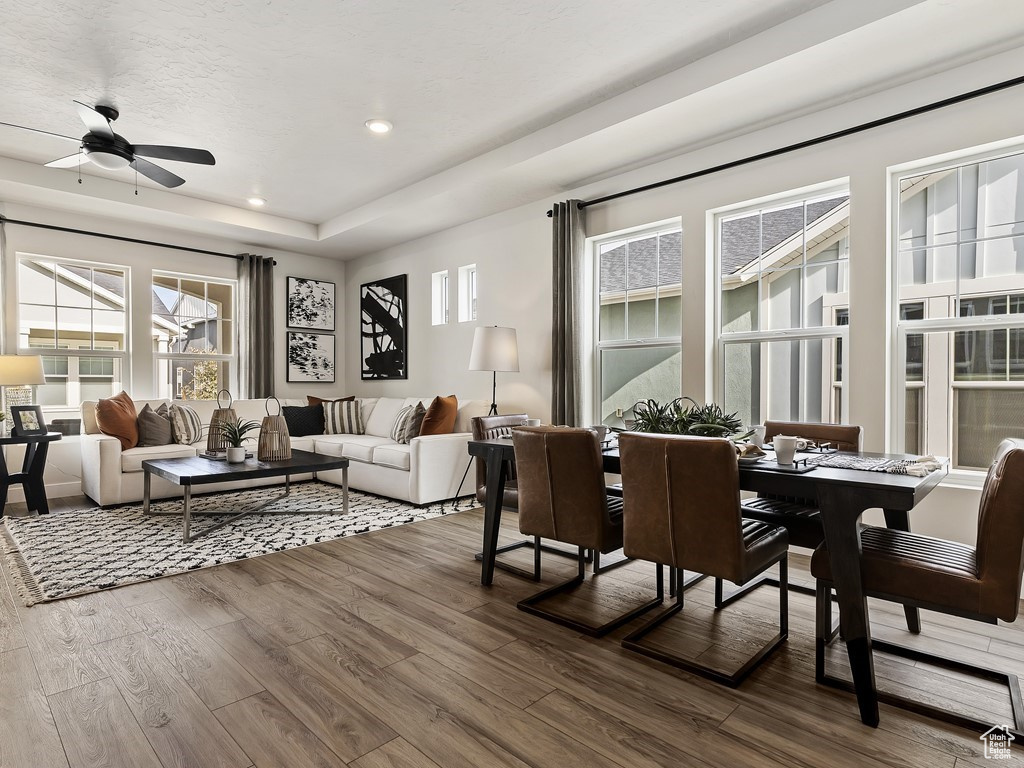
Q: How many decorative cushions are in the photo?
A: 9